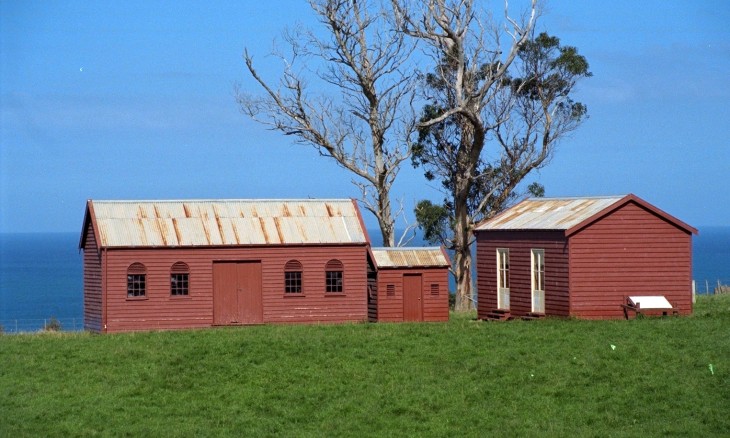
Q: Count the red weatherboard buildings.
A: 3